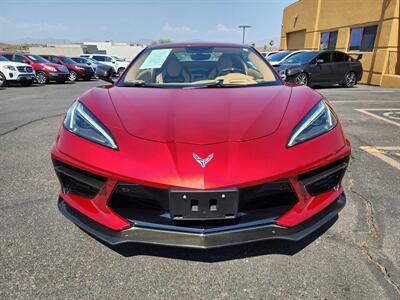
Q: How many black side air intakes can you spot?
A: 2